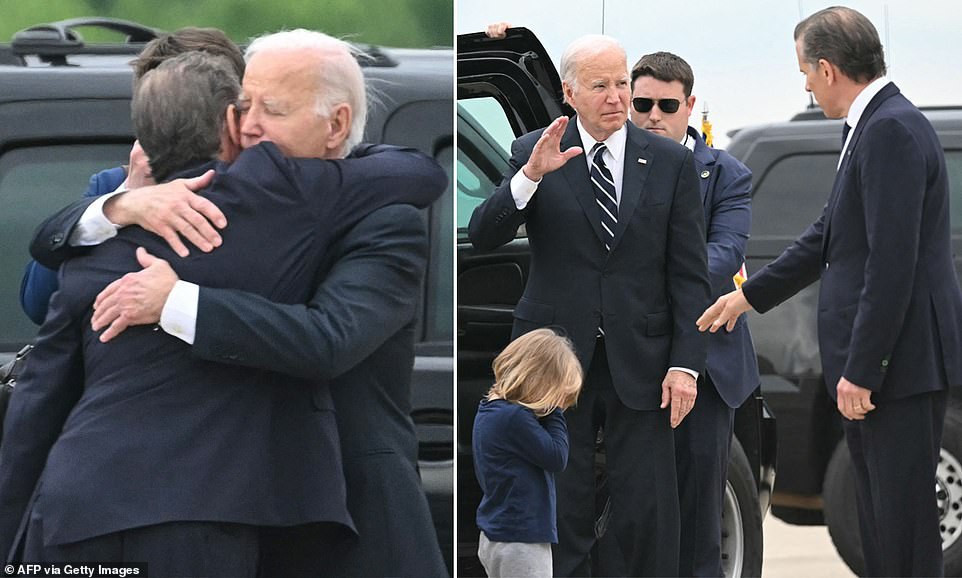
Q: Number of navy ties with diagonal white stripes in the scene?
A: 1